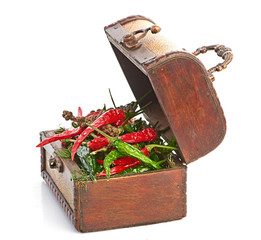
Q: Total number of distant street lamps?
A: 0